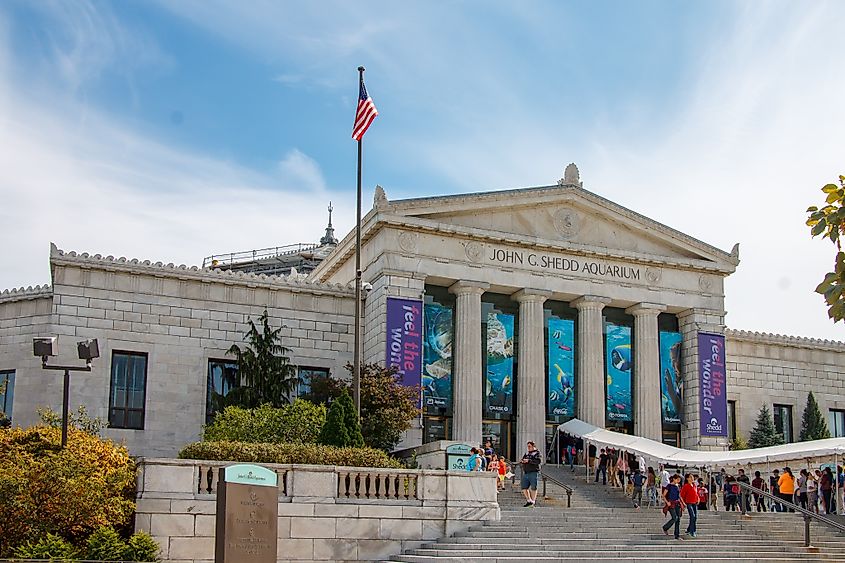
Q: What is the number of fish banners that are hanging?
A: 5